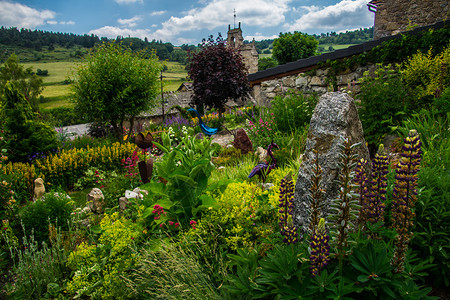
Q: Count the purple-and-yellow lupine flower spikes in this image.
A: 6